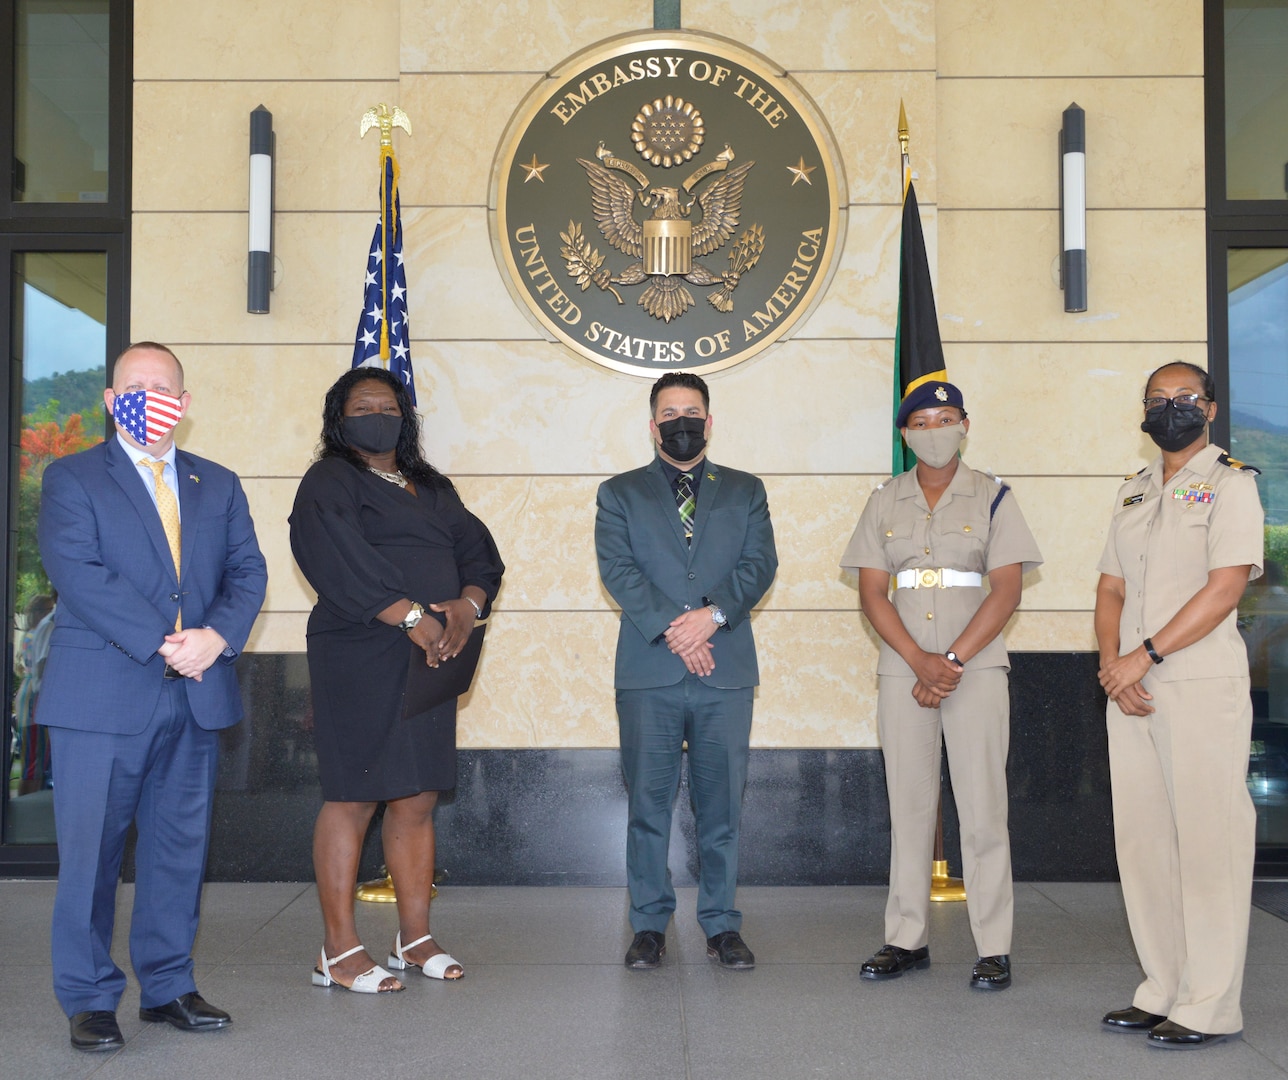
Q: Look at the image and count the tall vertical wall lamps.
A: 2